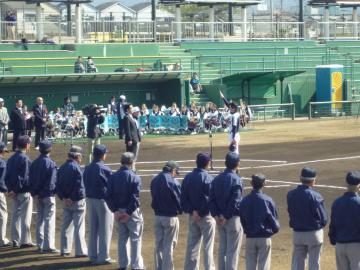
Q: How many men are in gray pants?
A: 12